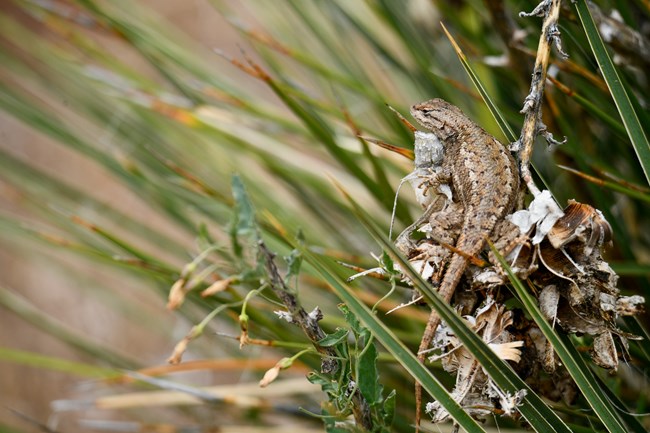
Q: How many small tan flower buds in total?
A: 5